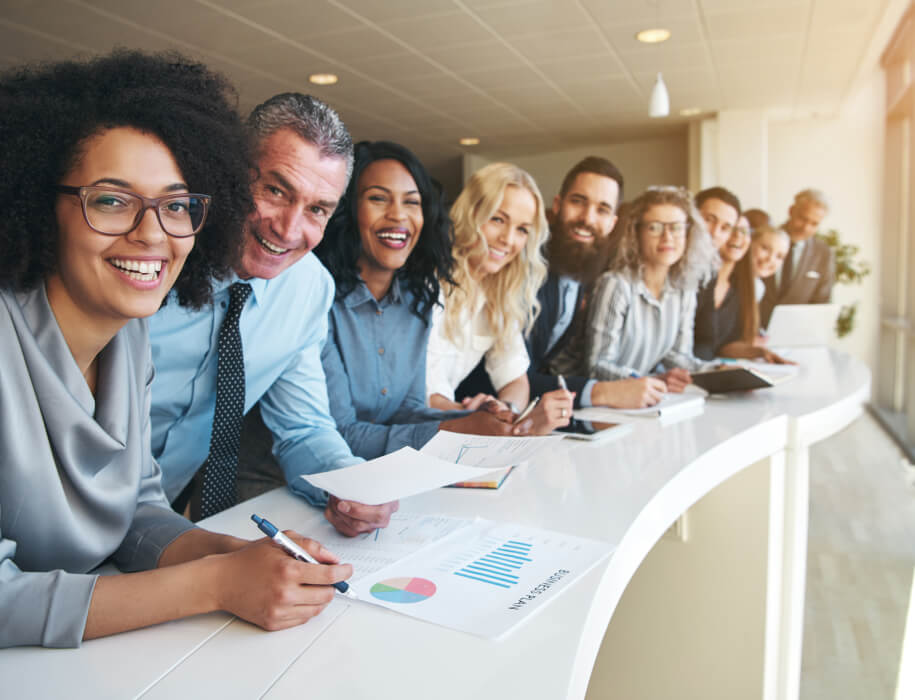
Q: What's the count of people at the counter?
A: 10